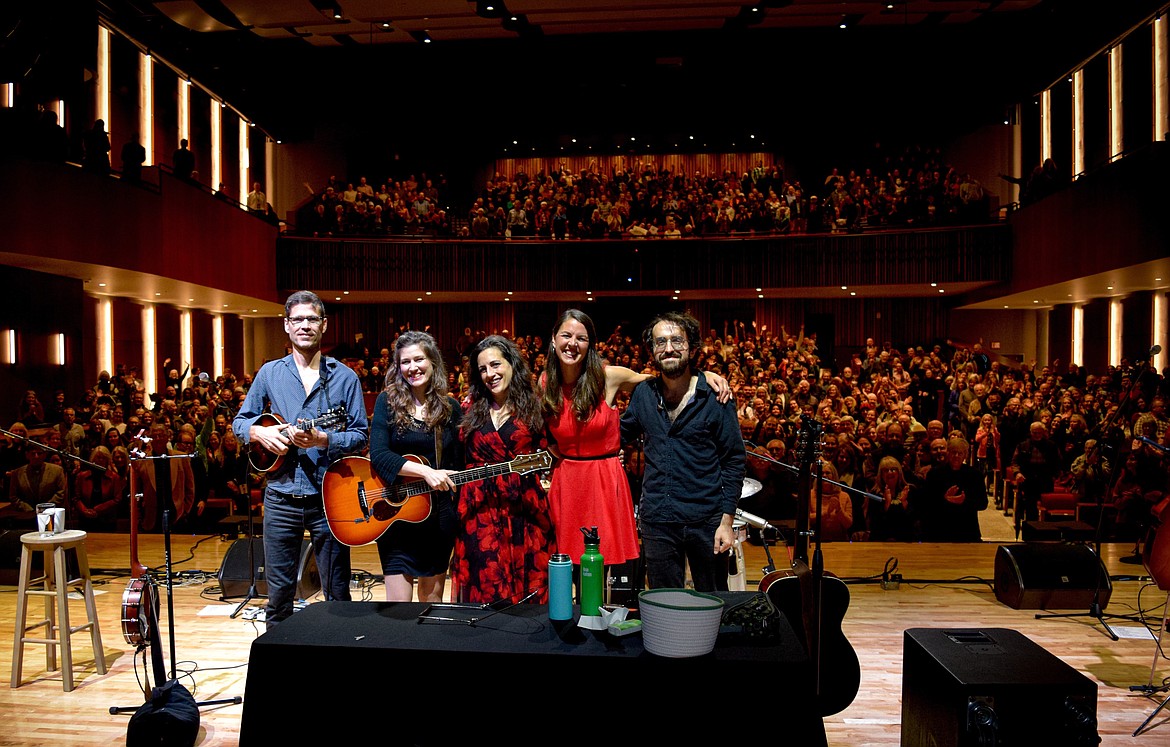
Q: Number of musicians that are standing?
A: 5